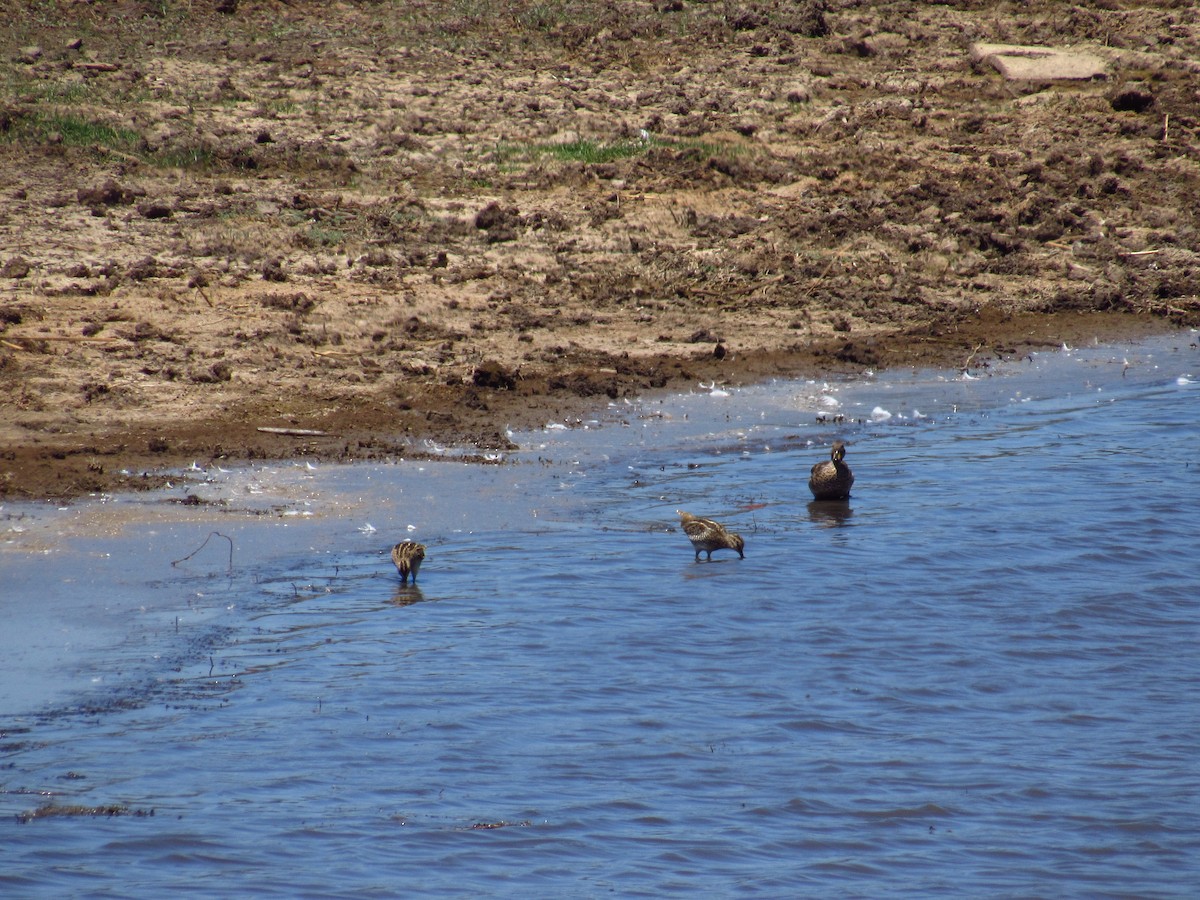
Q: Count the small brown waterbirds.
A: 3